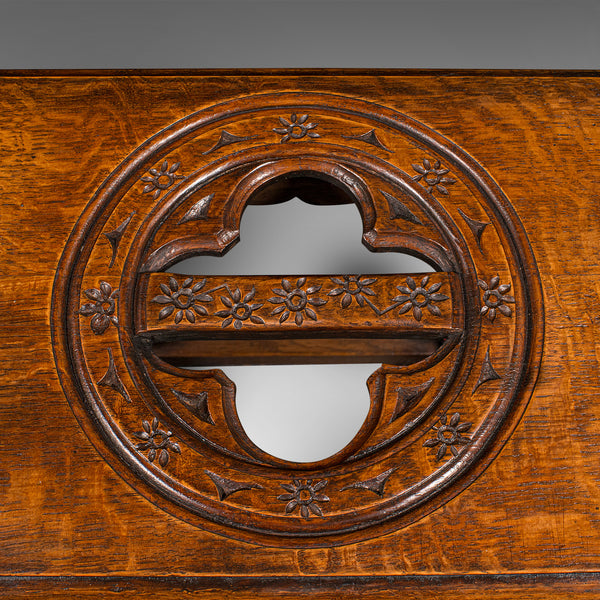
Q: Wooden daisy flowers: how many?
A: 13